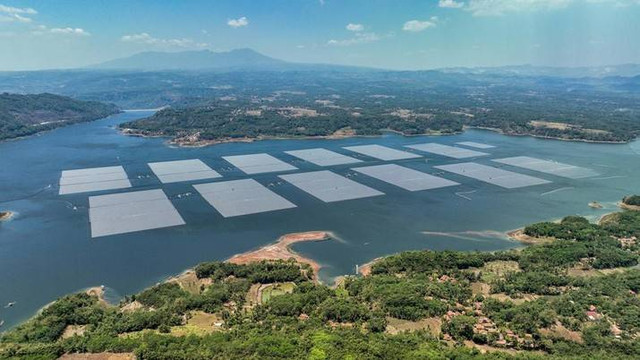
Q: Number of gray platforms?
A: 13